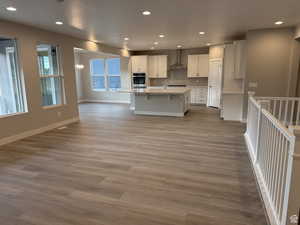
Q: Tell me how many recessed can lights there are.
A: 11